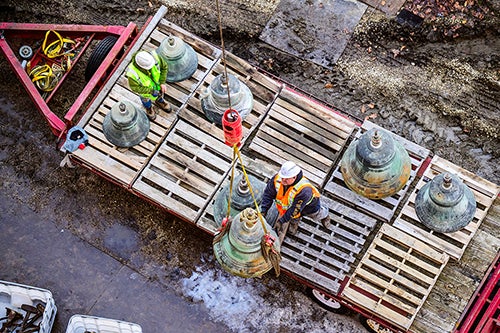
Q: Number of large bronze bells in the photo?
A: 7